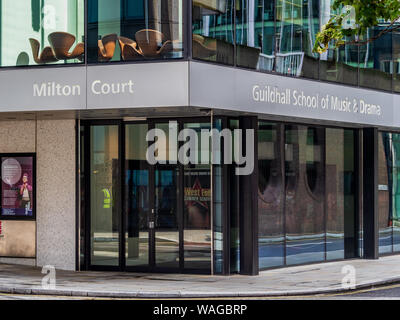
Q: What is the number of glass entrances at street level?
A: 1